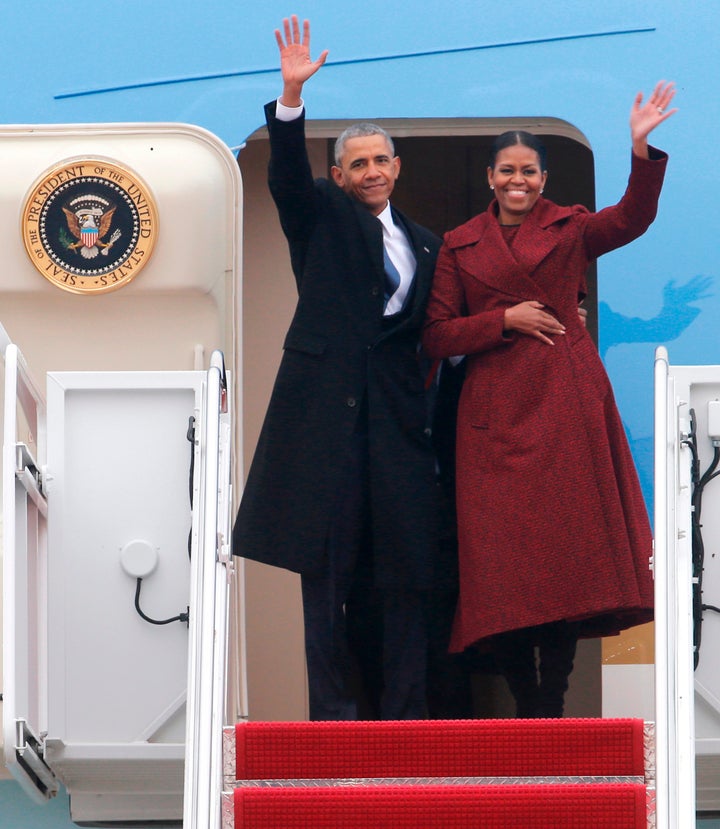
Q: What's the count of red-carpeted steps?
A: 2